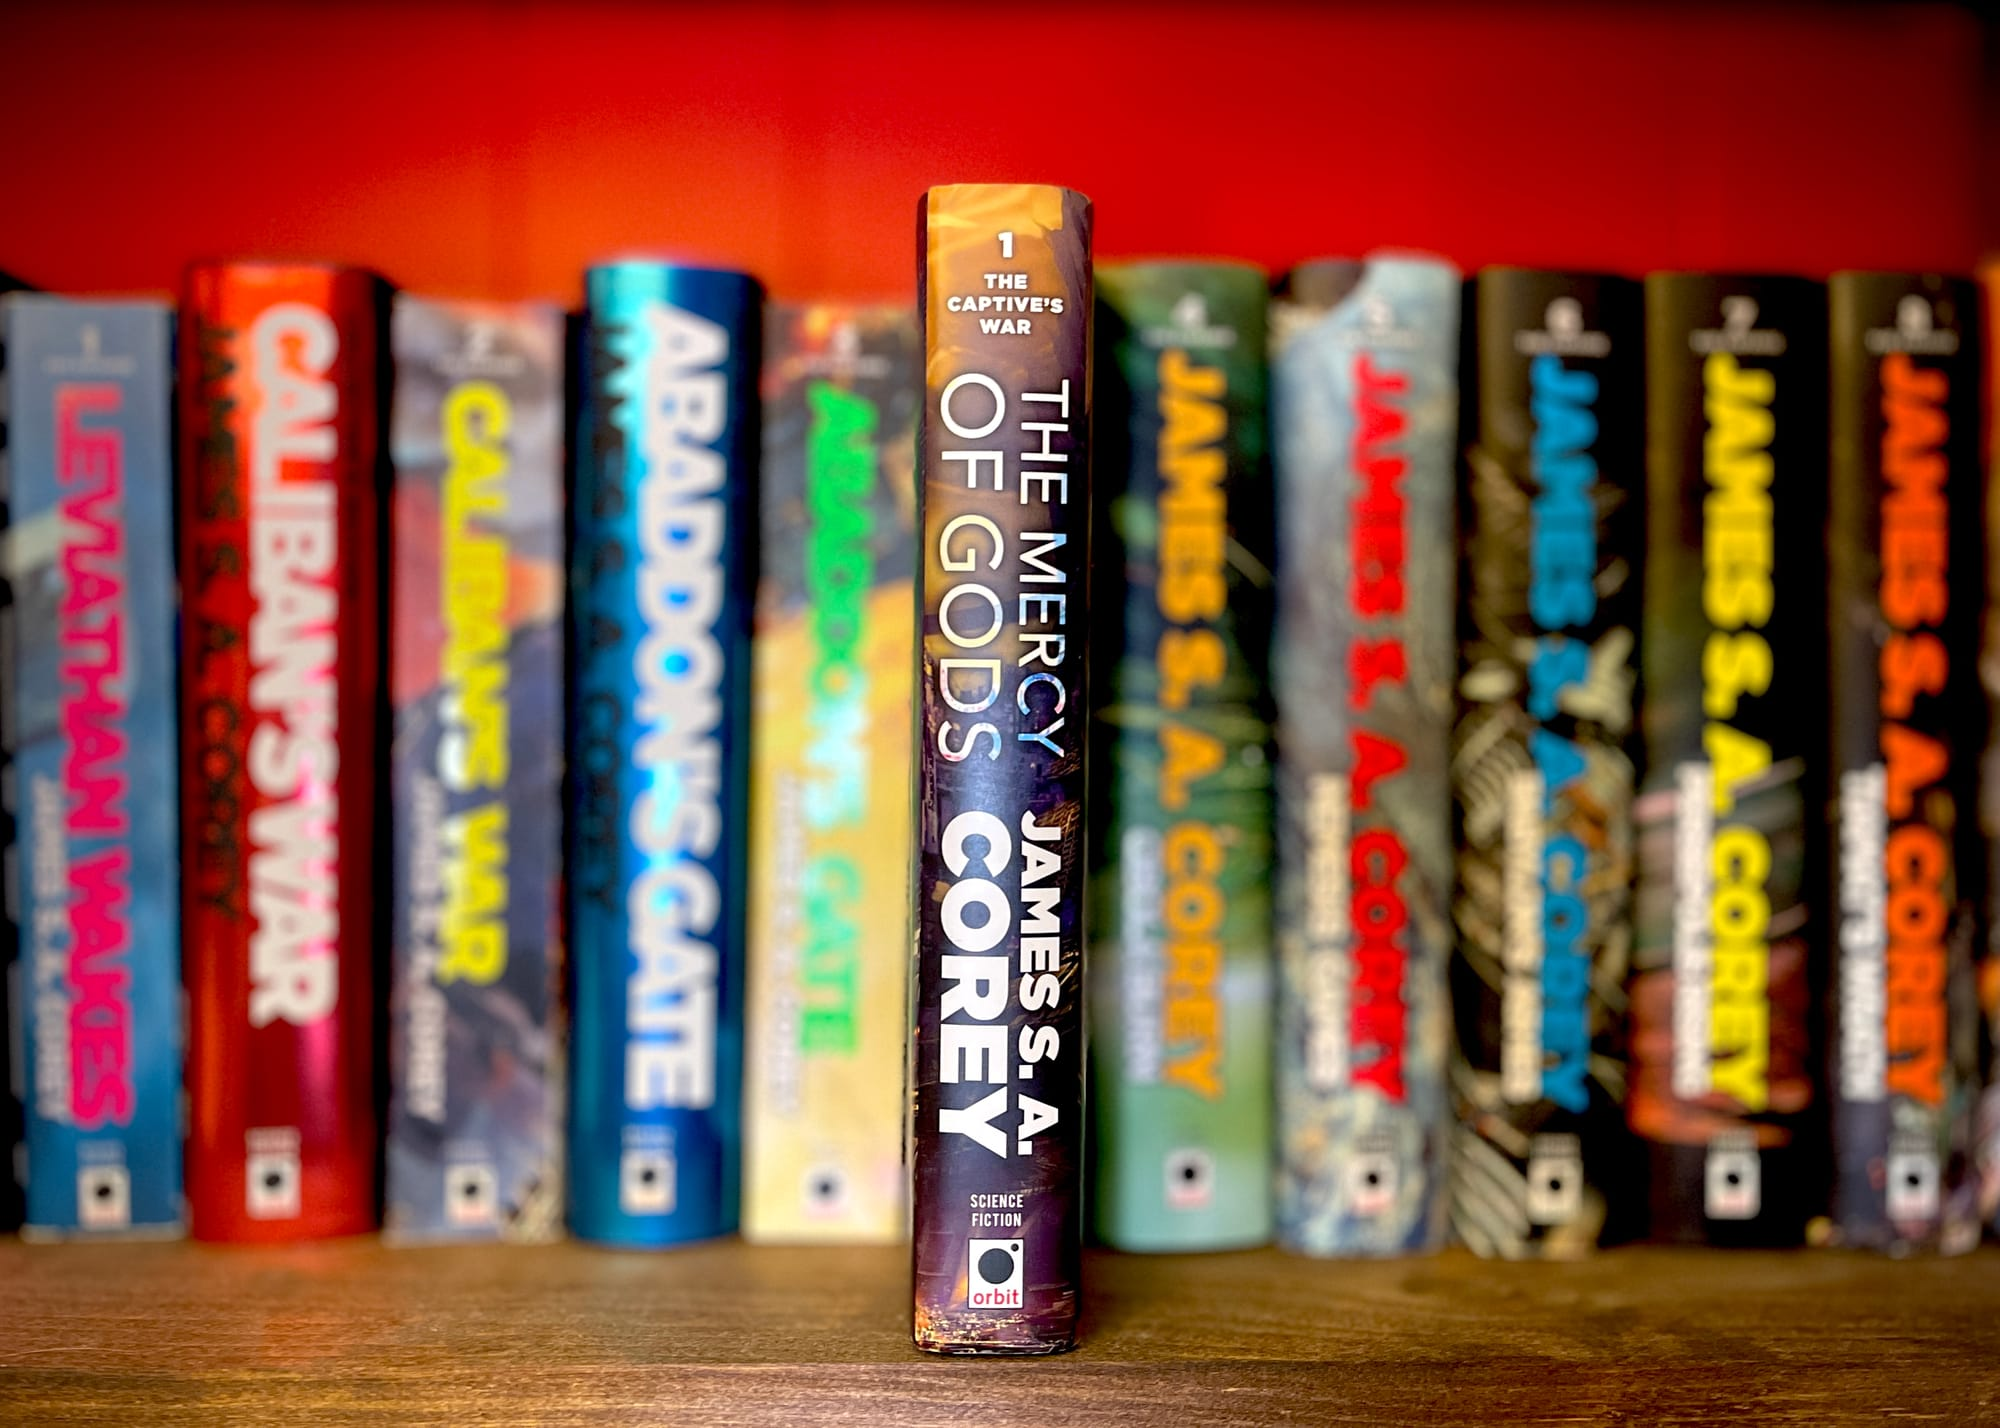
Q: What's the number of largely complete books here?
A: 11